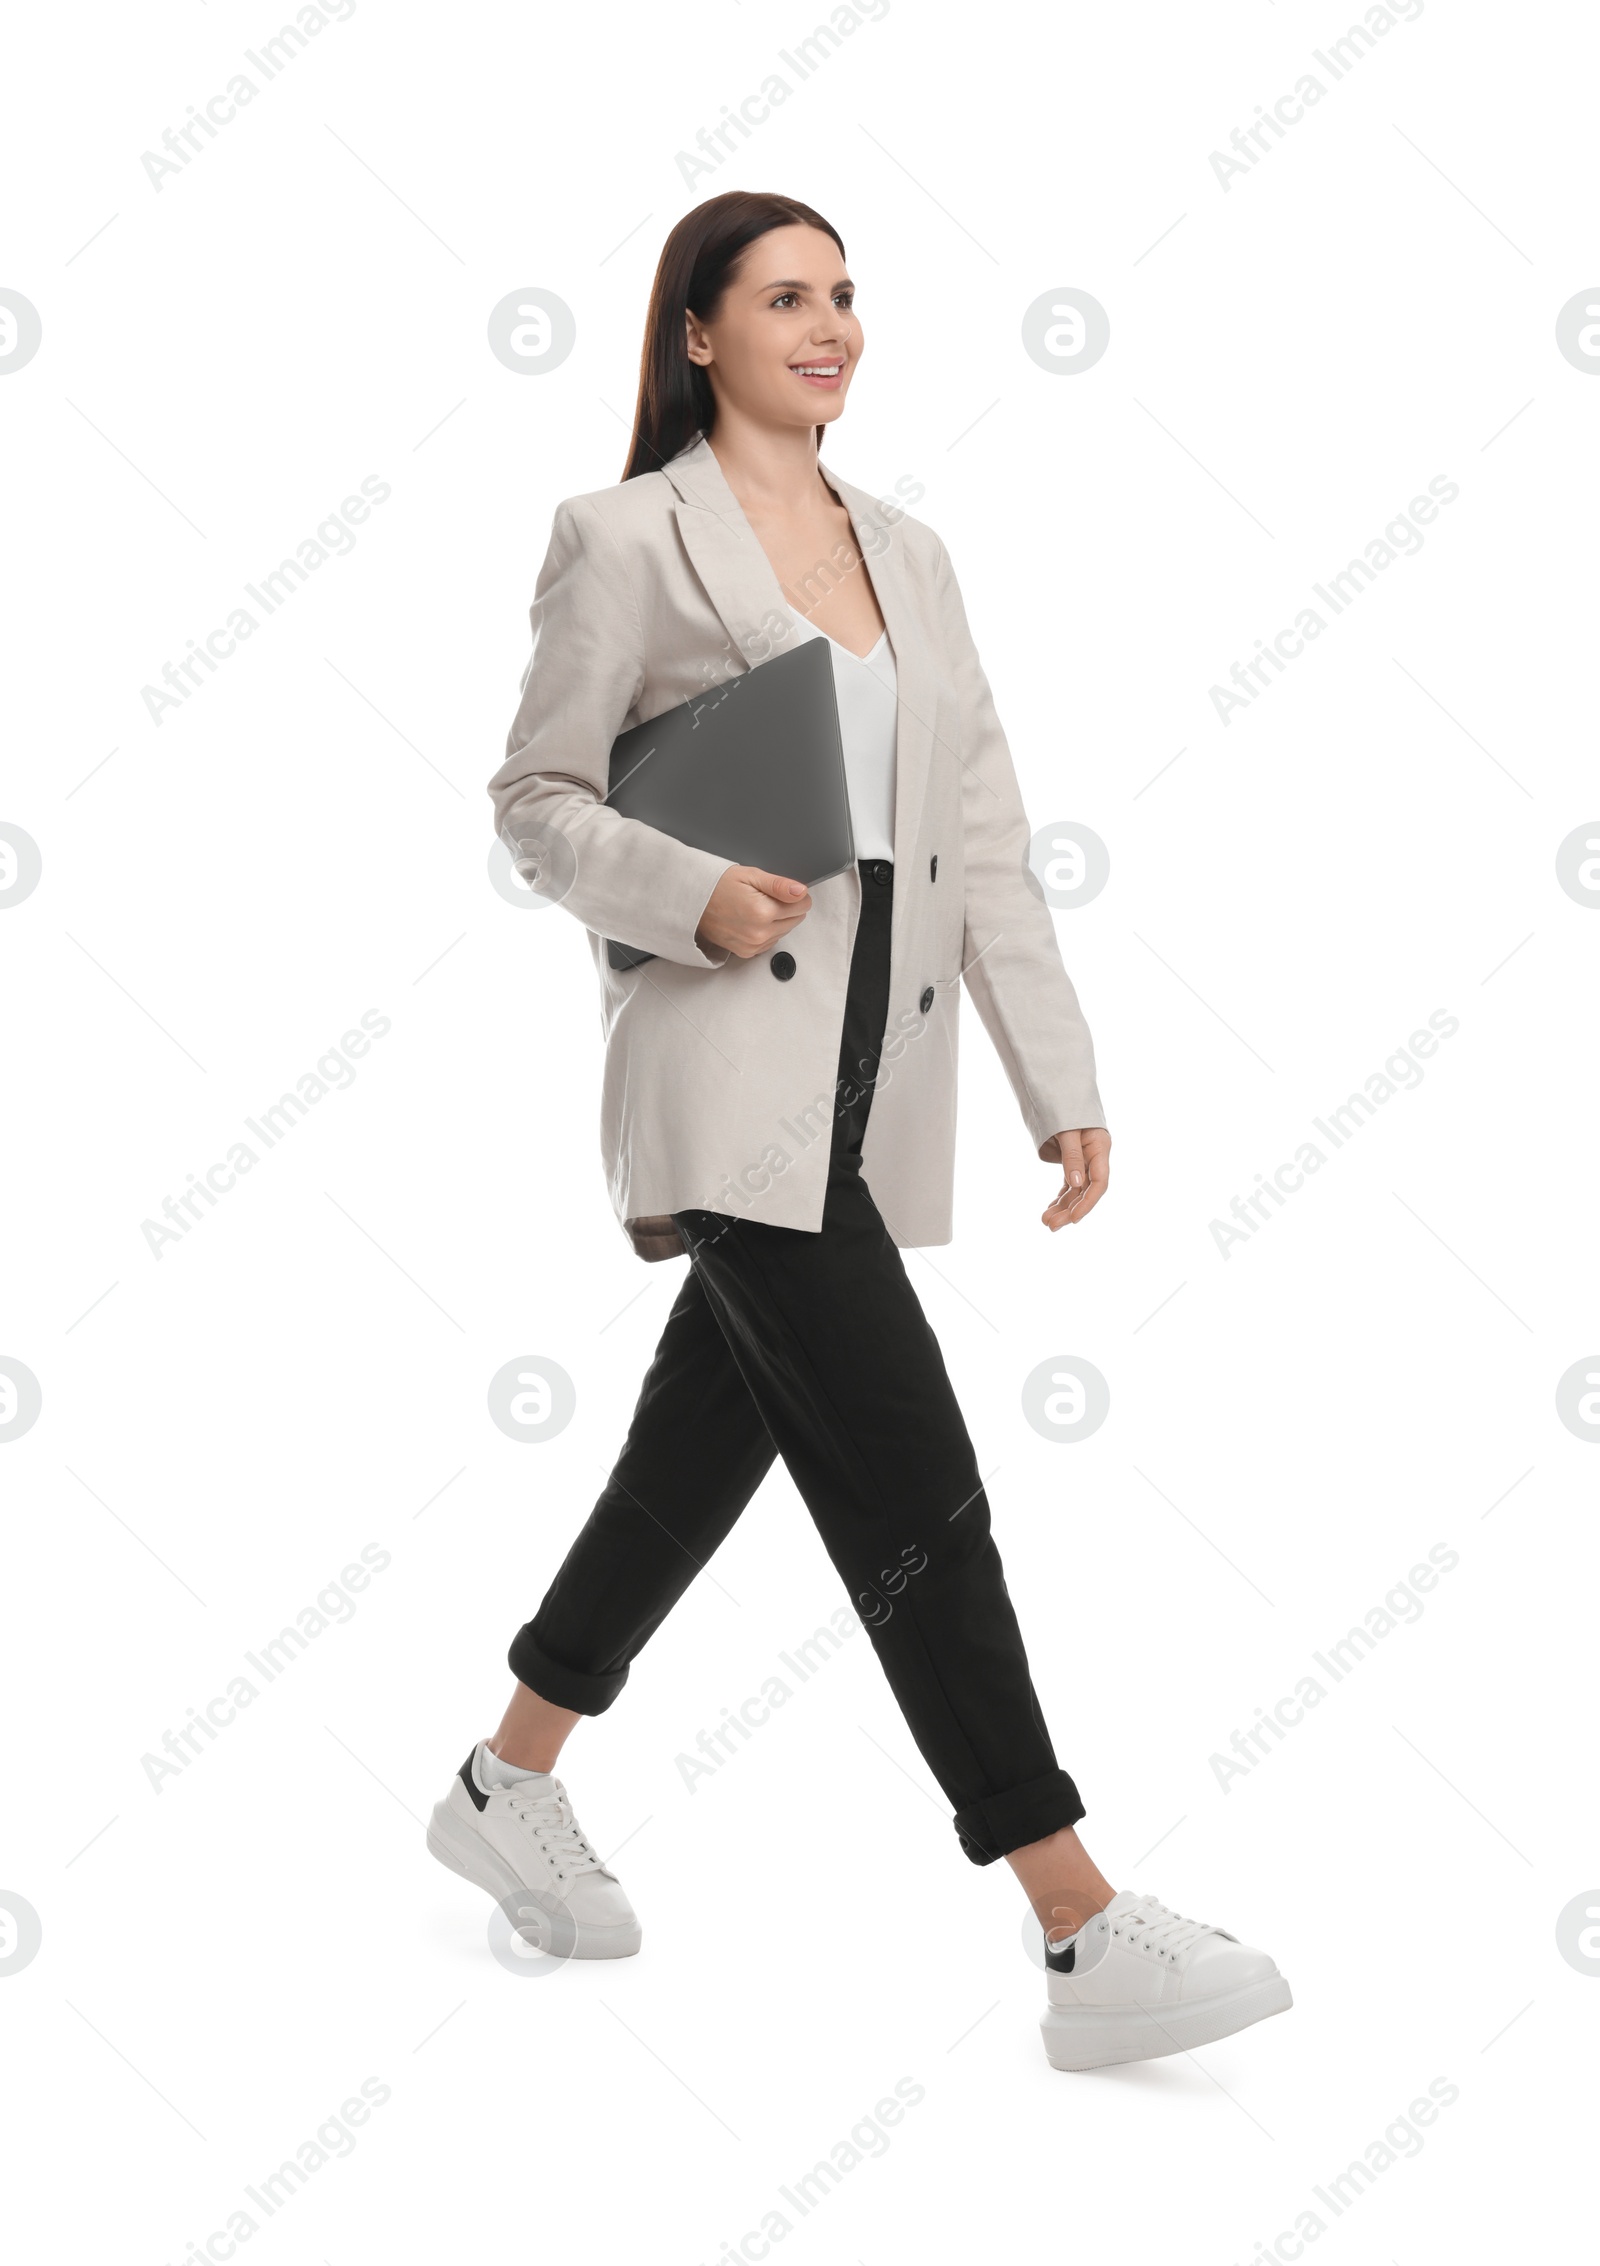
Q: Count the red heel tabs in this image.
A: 0